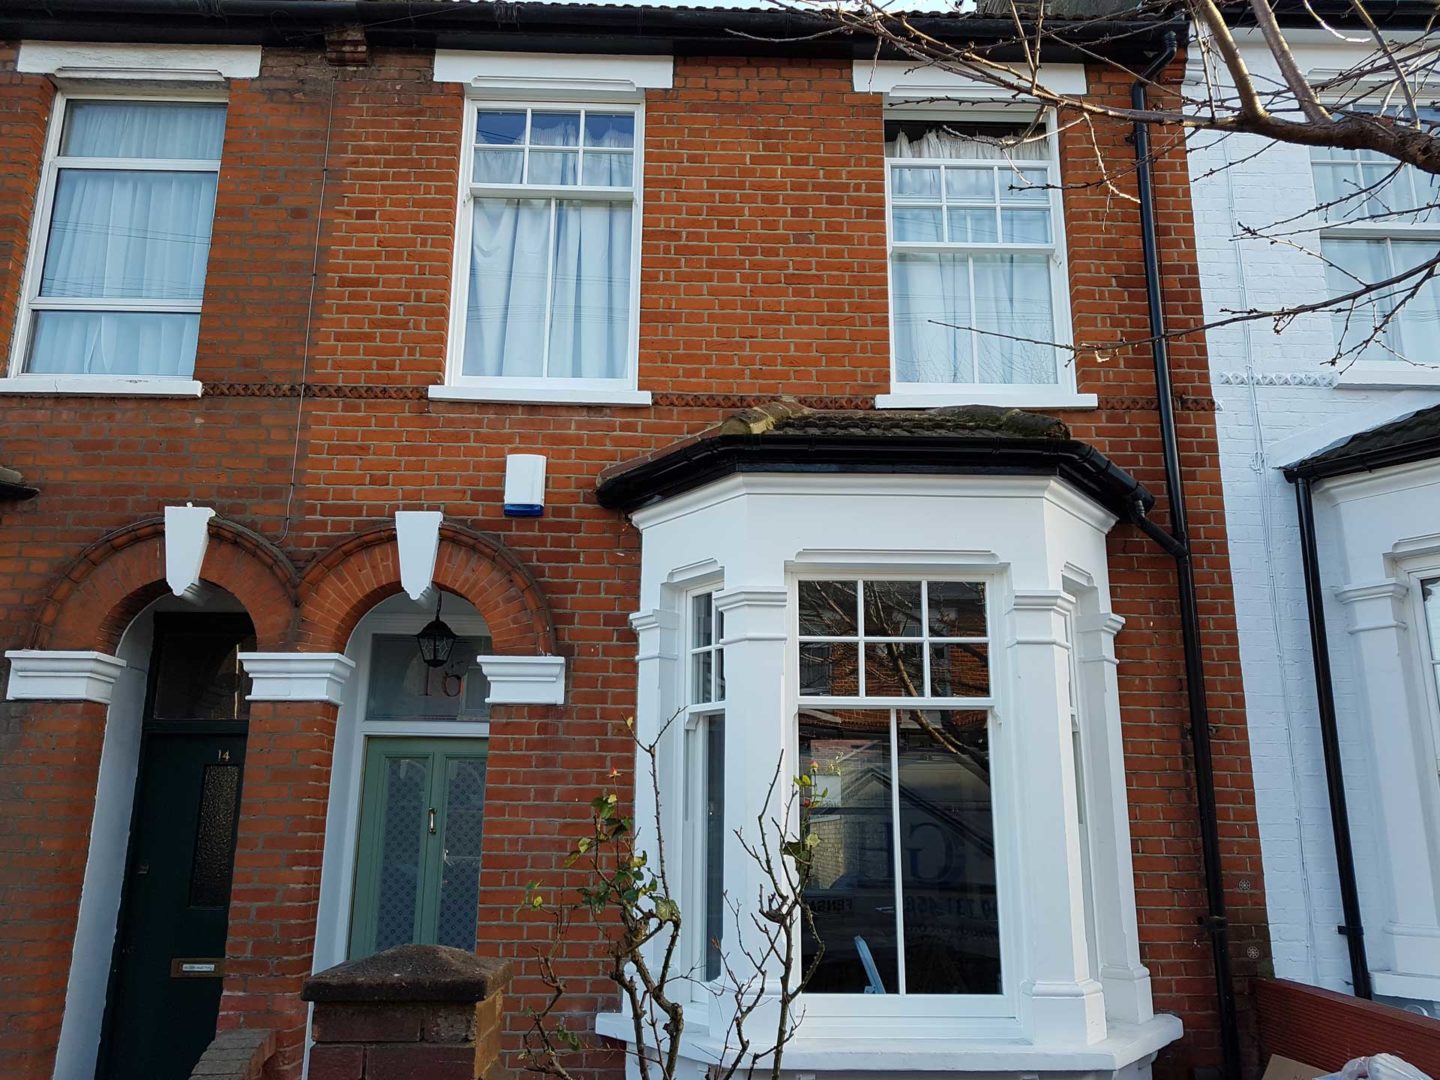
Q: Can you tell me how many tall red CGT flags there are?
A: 0